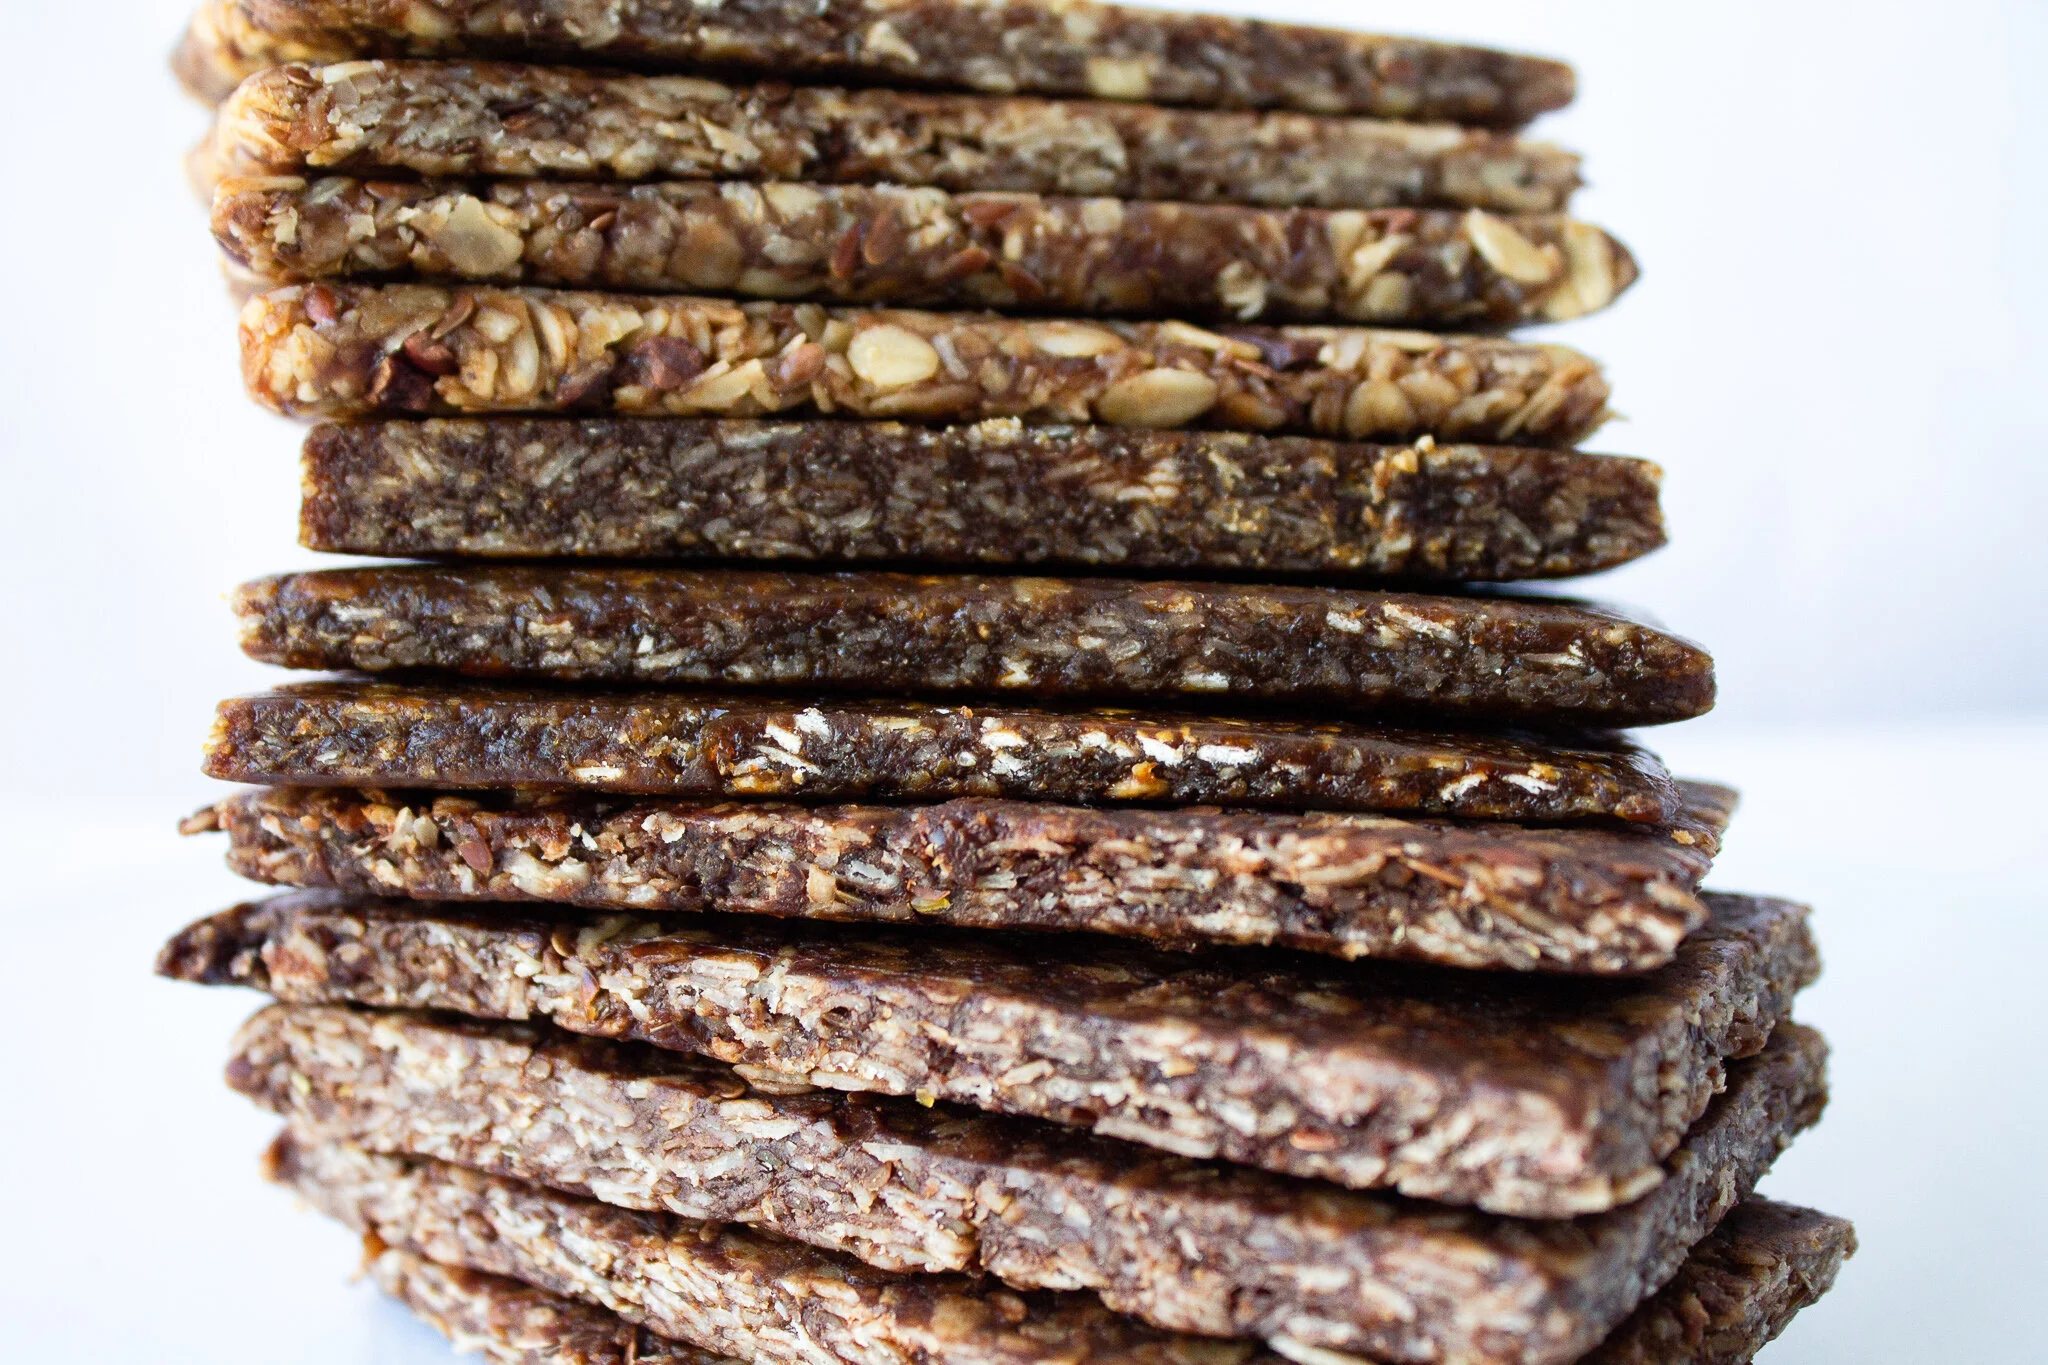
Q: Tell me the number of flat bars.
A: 12